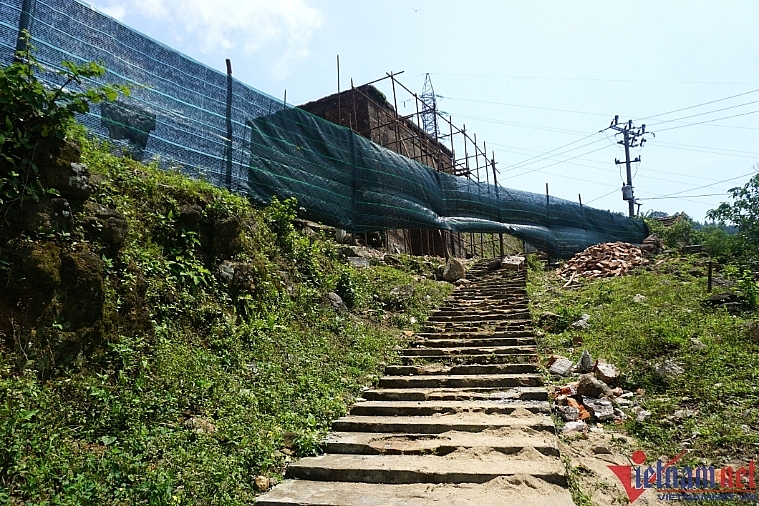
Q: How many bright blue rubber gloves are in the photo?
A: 0